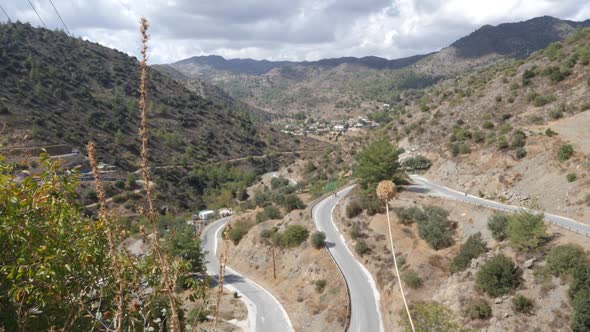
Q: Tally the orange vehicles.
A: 0